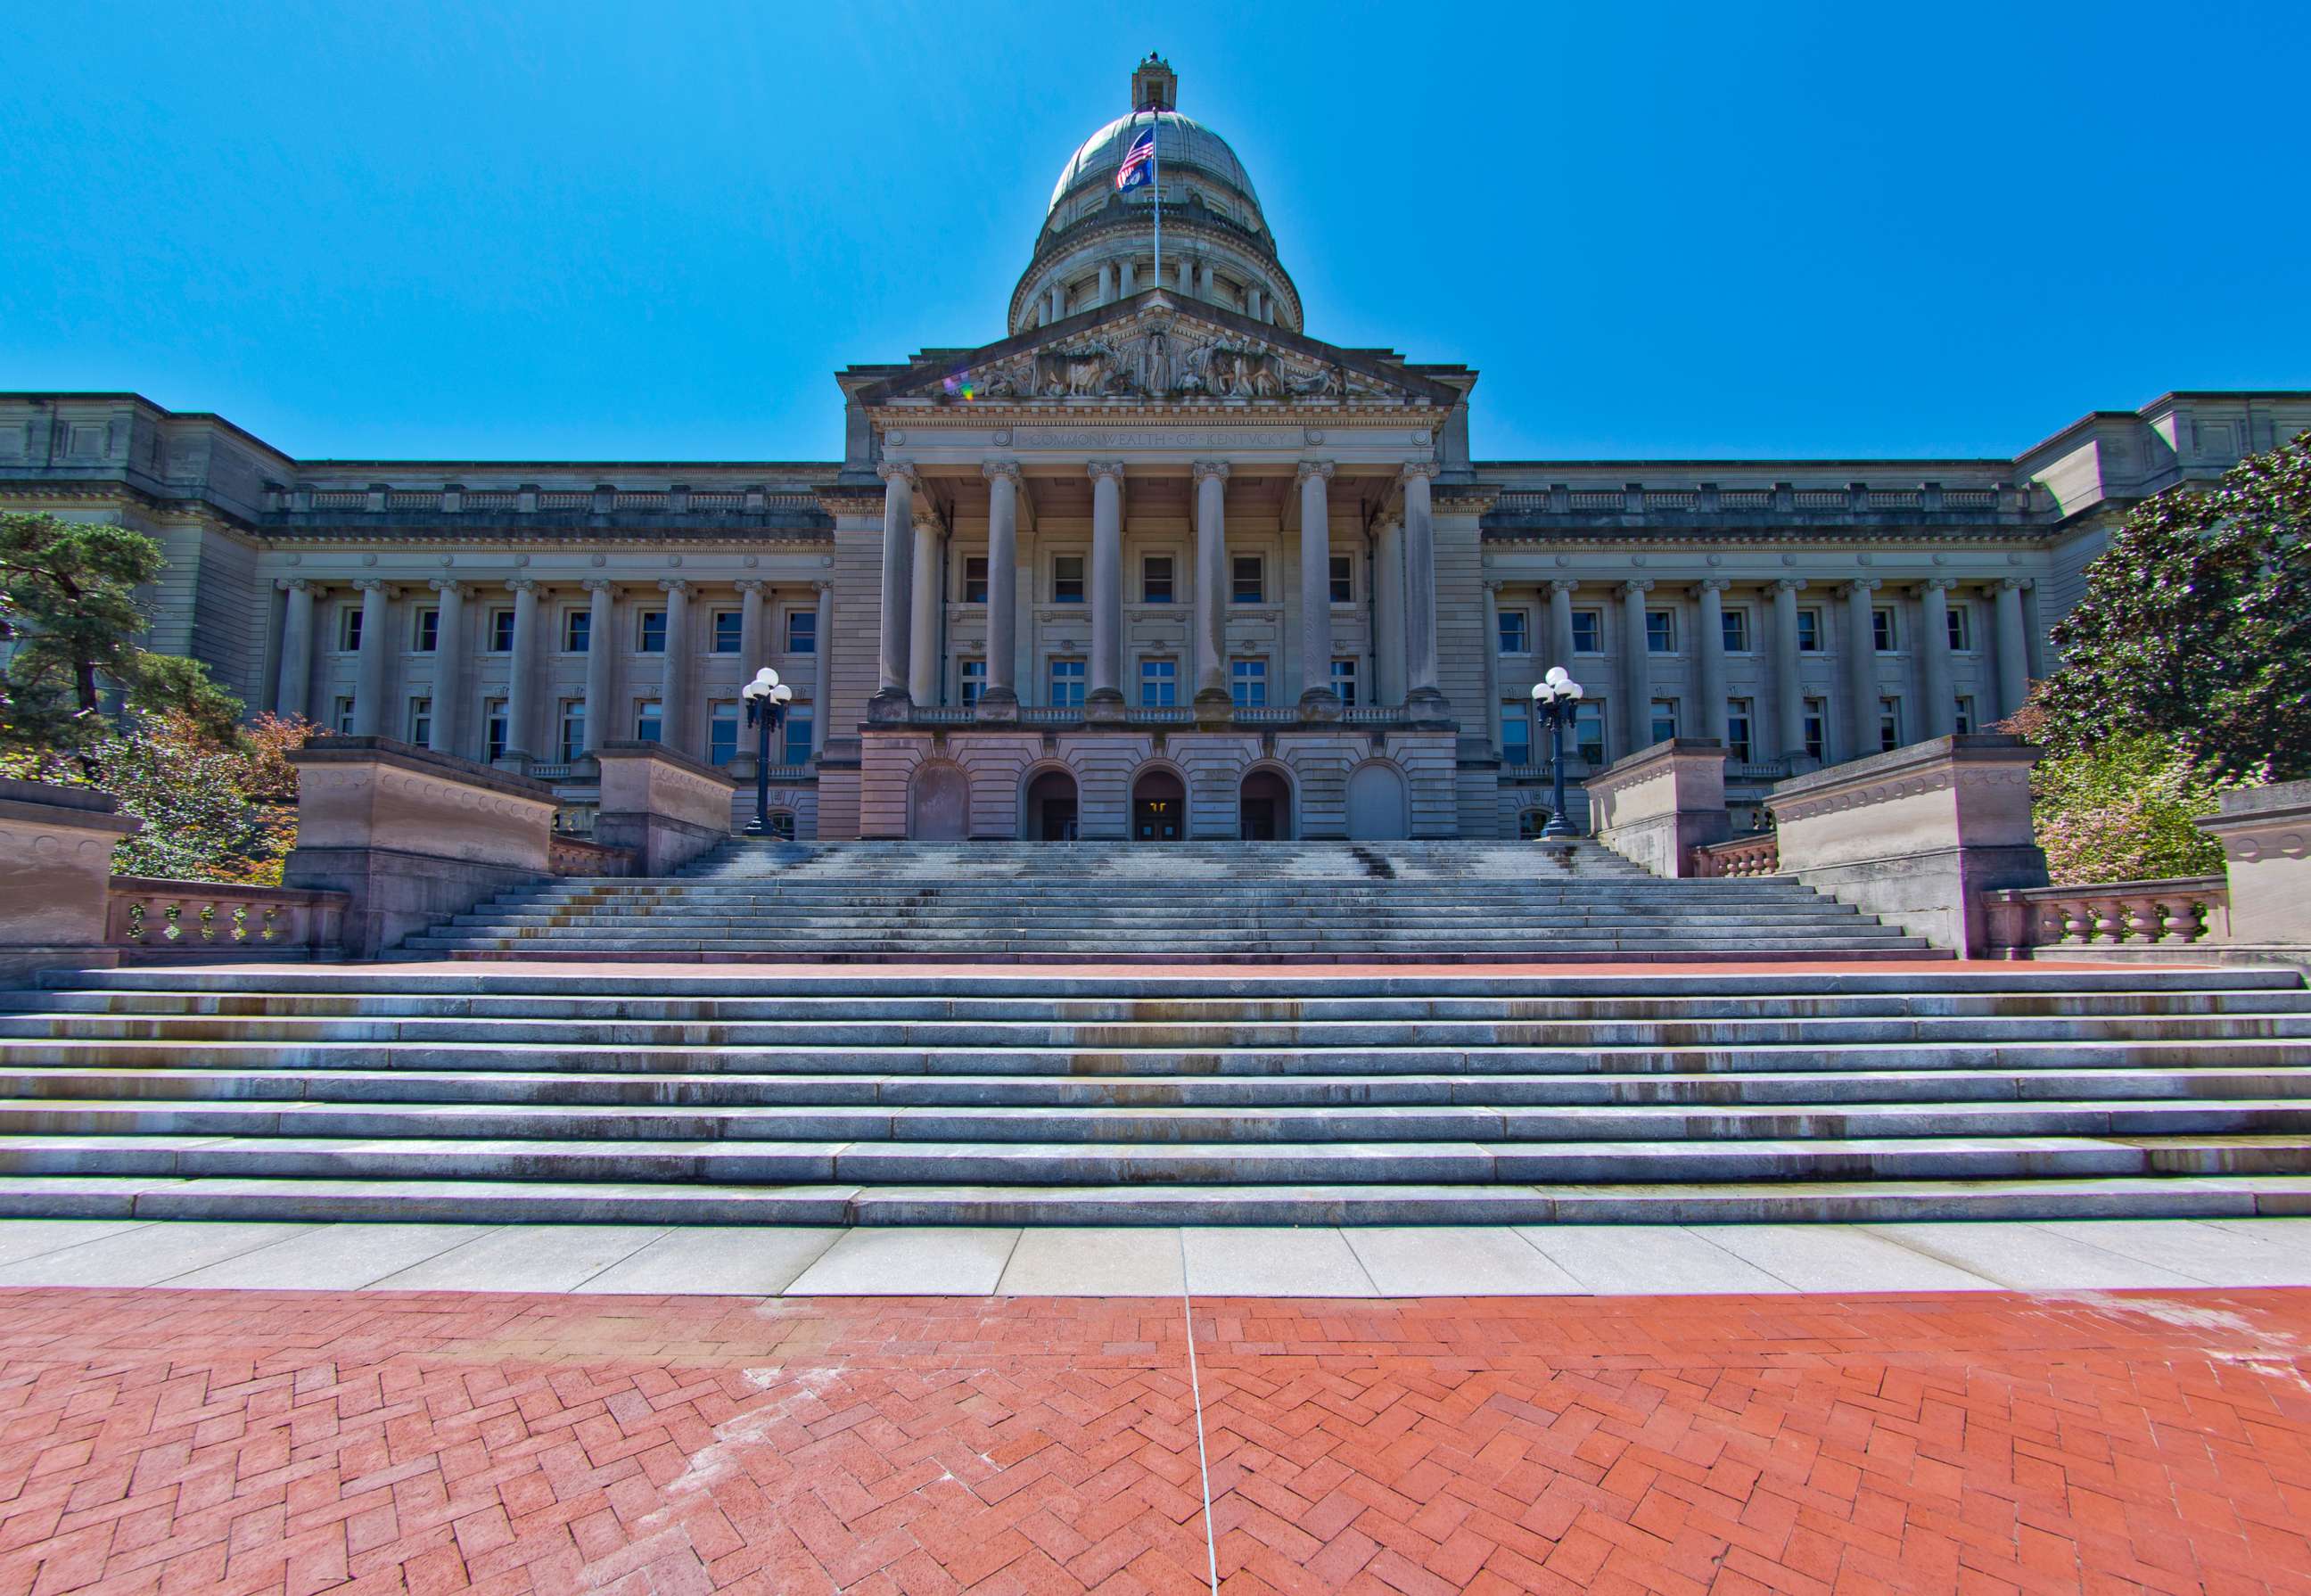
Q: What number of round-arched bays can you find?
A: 5